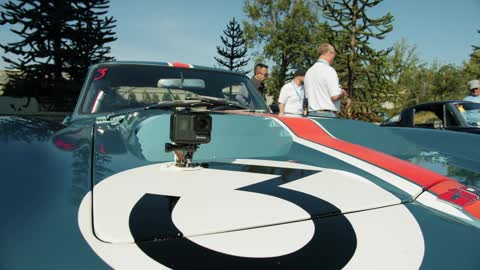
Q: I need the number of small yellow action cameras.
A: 0